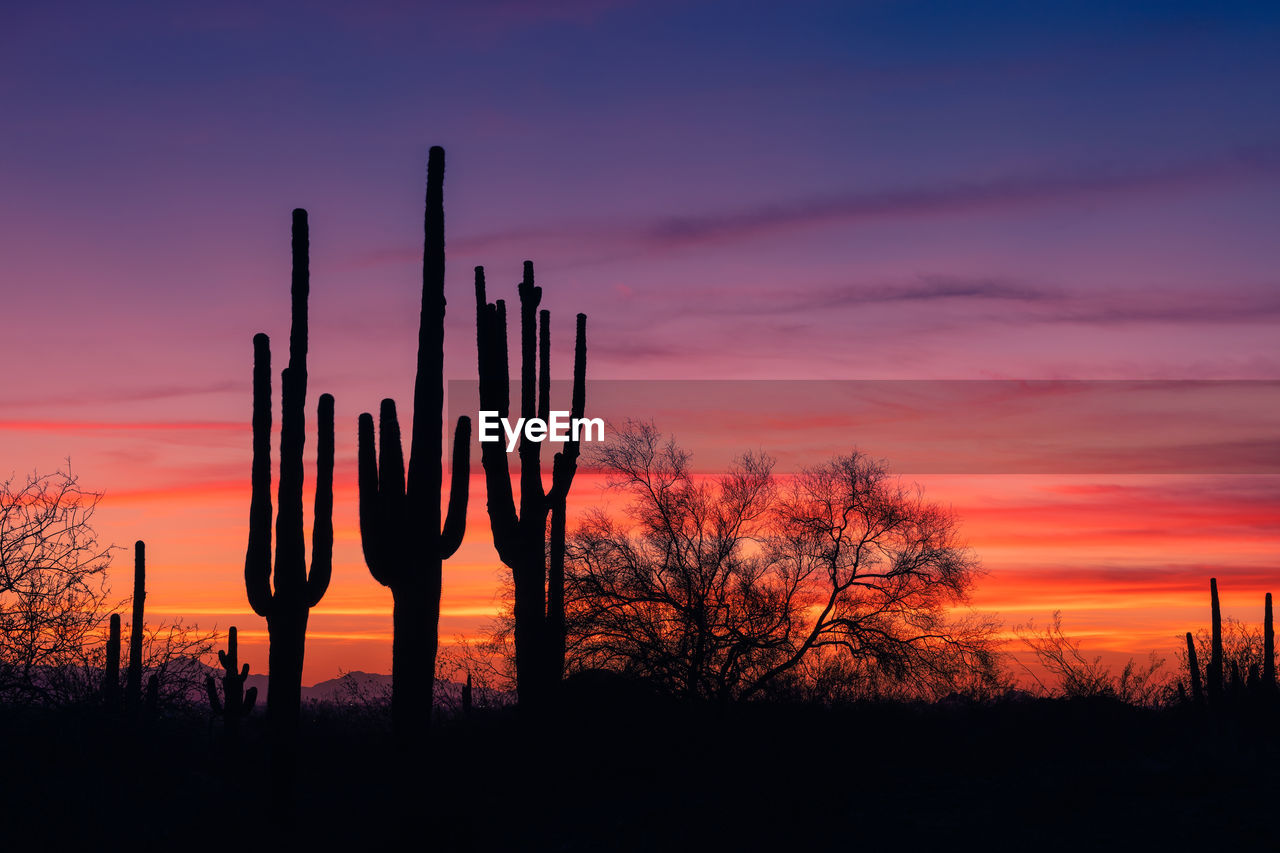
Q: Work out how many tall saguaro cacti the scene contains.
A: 3